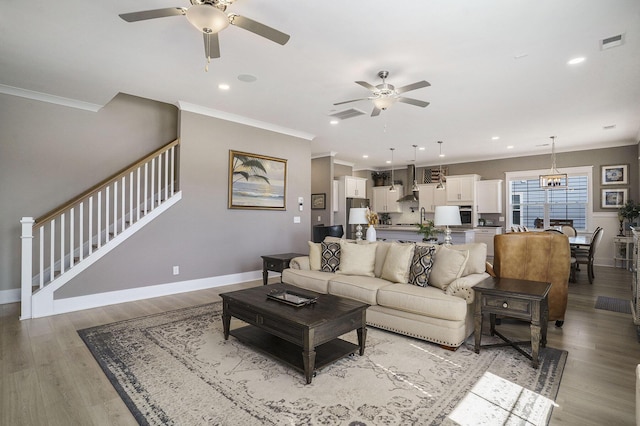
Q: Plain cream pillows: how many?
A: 4